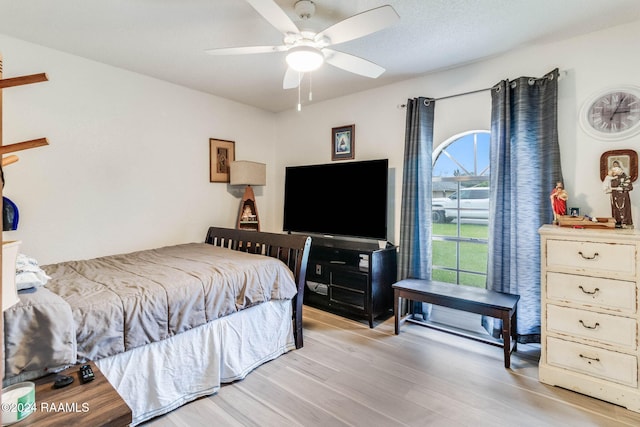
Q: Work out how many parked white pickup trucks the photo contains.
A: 1